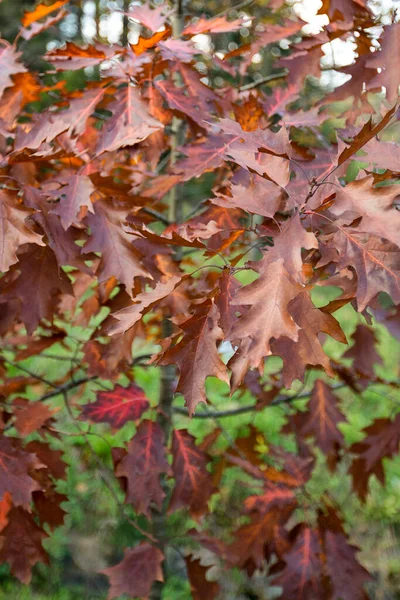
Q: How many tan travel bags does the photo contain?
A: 0